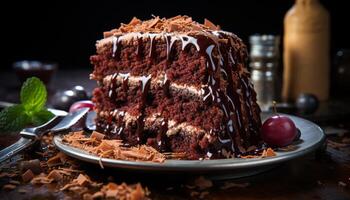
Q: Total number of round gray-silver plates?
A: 1